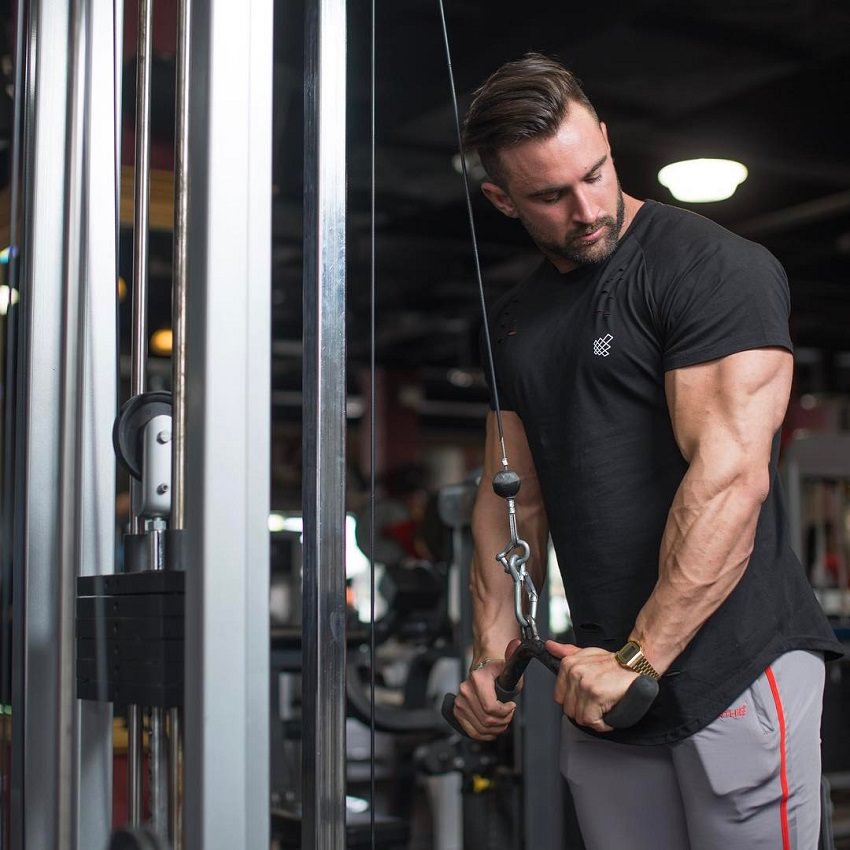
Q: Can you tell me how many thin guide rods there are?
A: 2